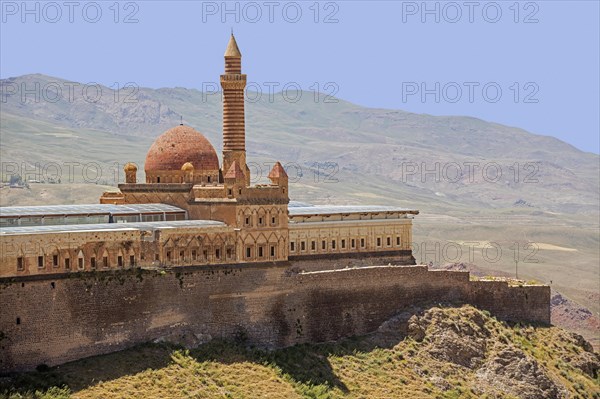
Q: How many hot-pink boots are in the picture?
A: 0